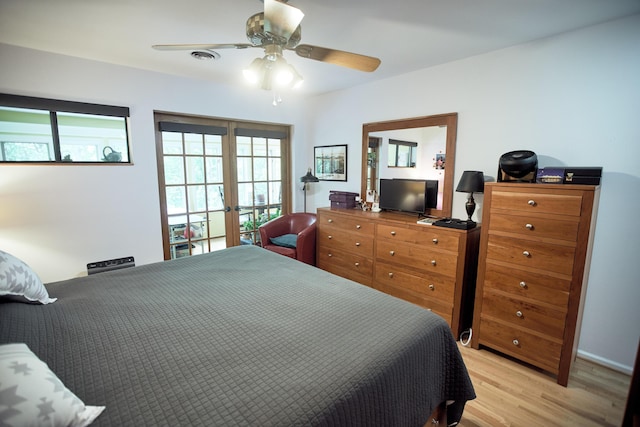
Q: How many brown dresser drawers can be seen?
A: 14